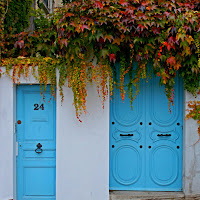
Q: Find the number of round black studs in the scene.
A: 8